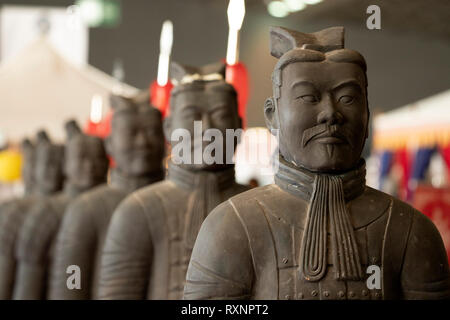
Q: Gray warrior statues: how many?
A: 6